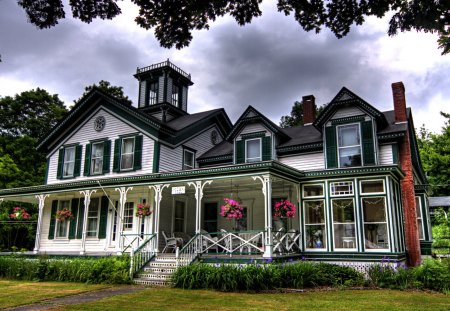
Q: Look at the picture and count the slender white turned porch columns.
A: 6